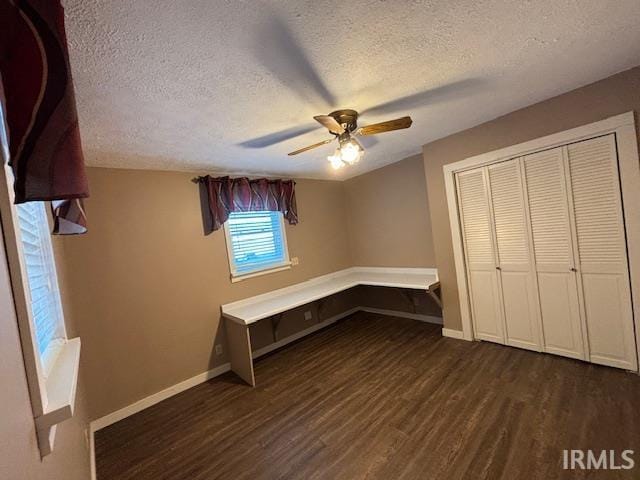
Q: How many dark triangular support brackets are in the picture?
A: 4